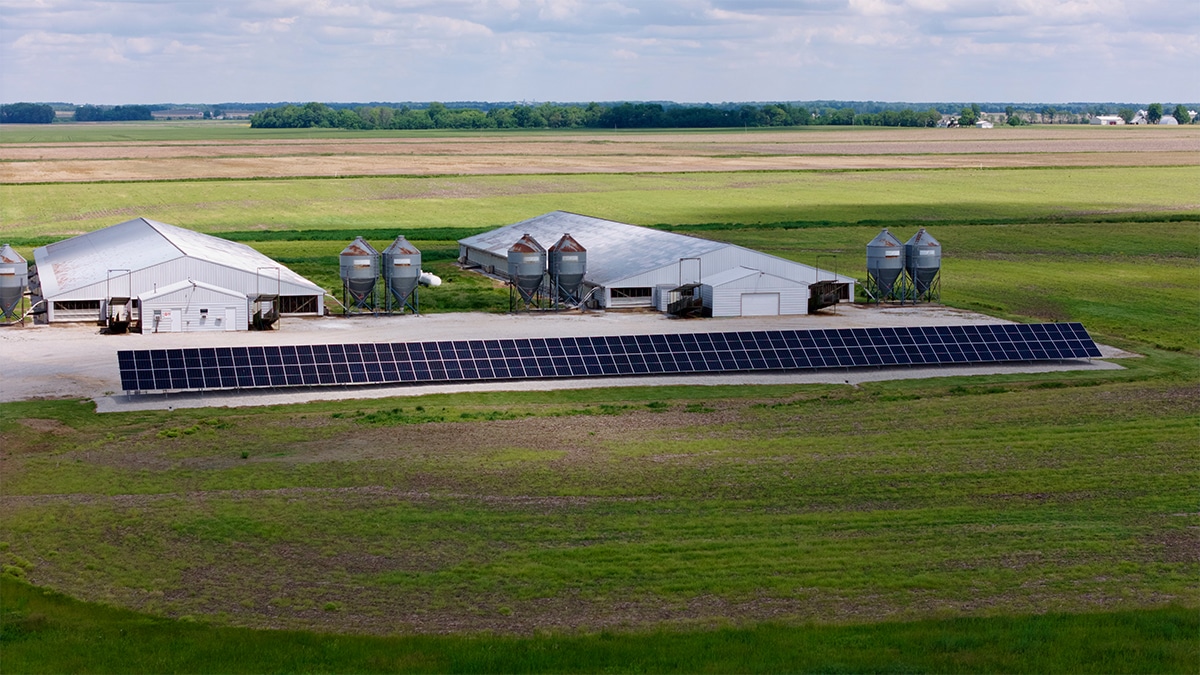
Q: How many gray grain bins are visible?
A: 7